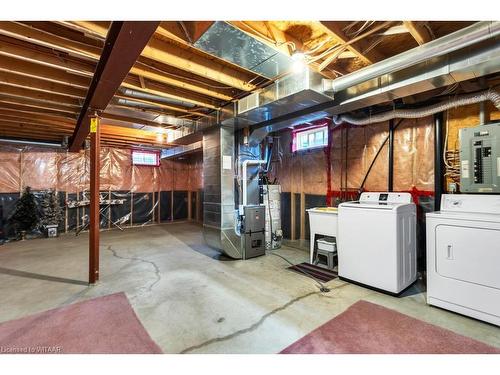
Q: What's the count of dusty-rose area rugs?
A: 2